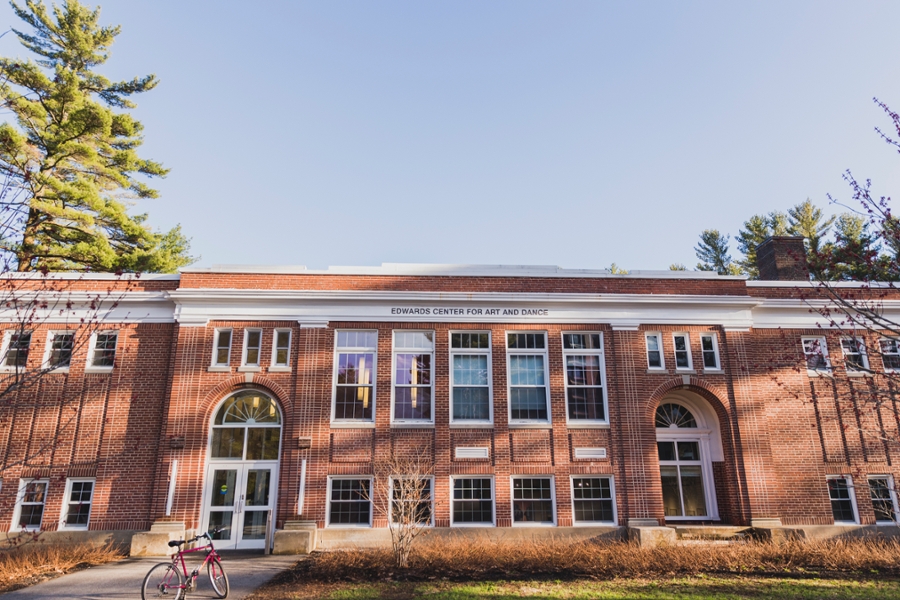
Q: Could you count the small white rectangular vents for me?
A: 2